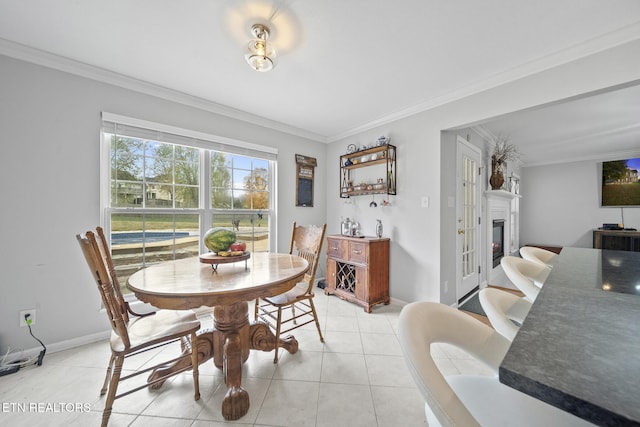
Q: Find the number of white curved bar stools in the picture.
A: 4